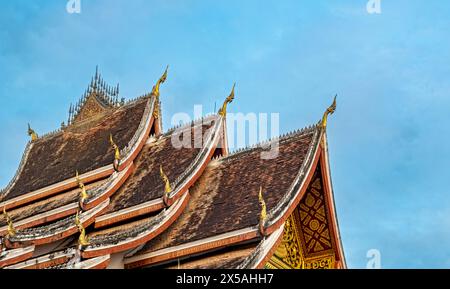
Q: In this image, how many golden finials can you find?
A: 10